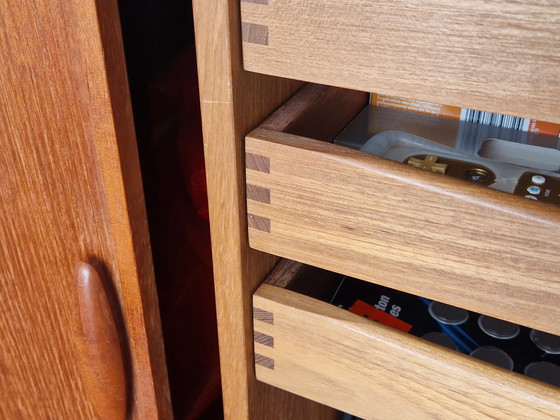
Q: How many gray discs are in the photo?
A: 6